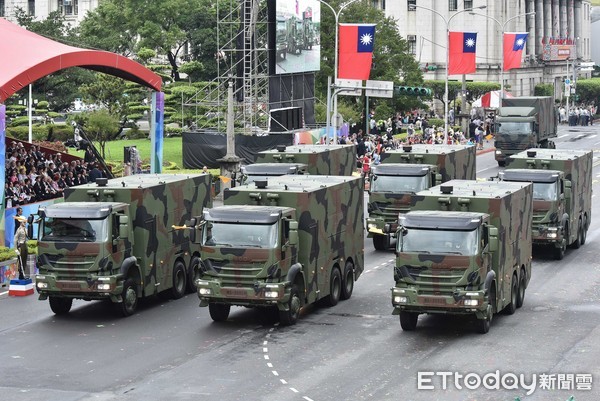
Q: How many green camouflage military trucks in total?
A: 7